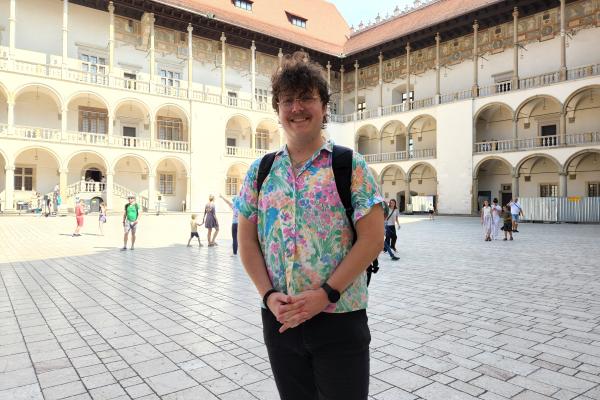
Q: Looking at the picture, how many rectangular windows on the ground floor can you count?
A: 5